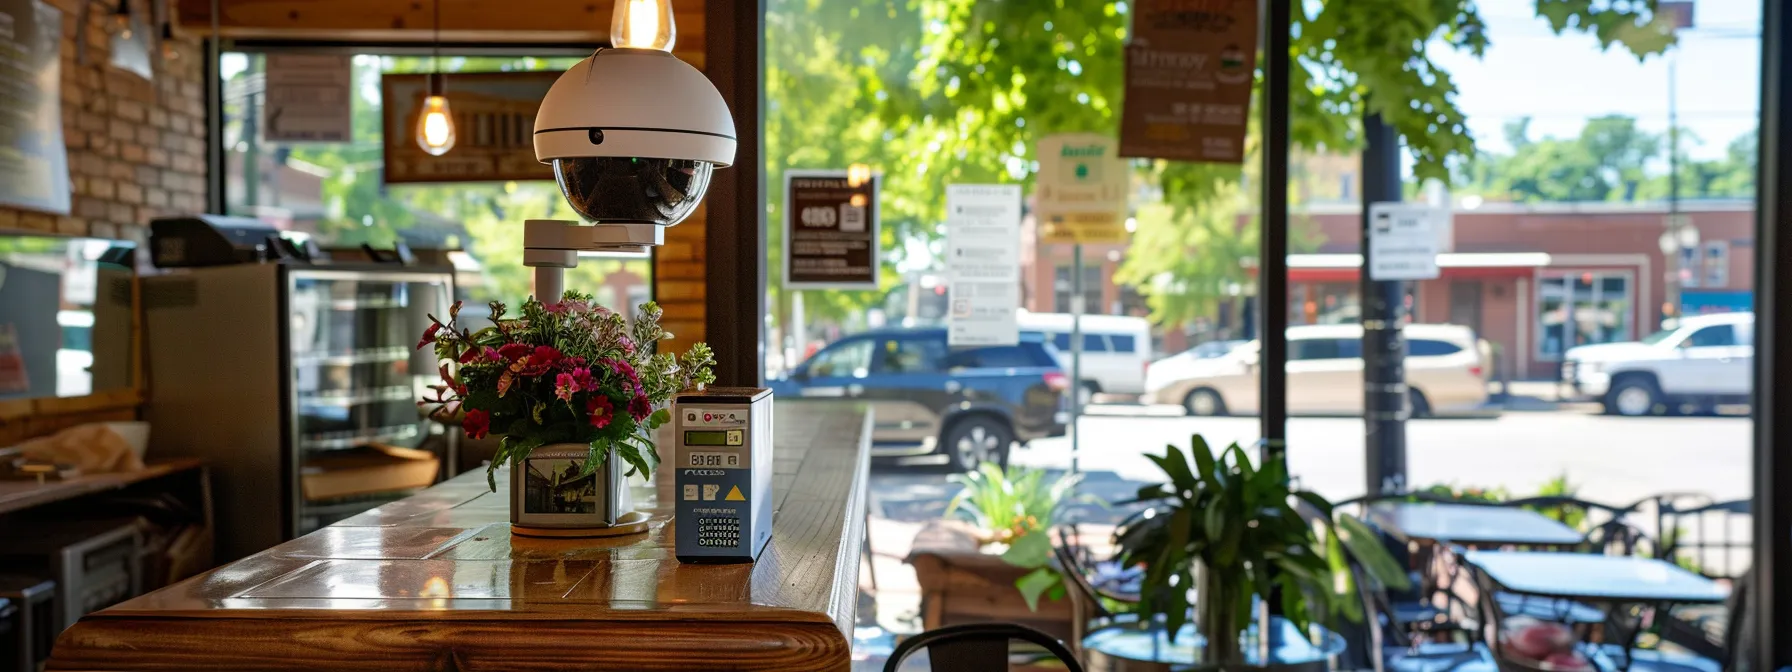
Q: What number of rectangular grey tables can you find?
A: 2